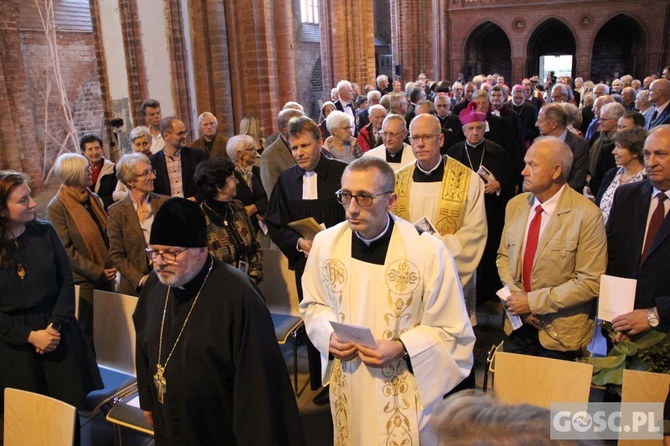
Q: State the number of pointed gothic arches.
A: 3